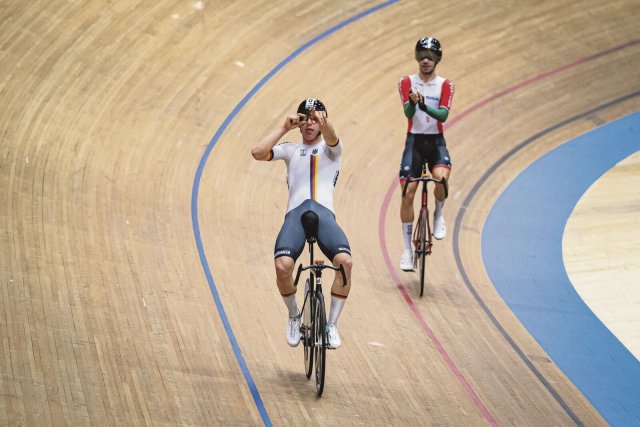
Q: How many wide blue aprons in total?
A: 1